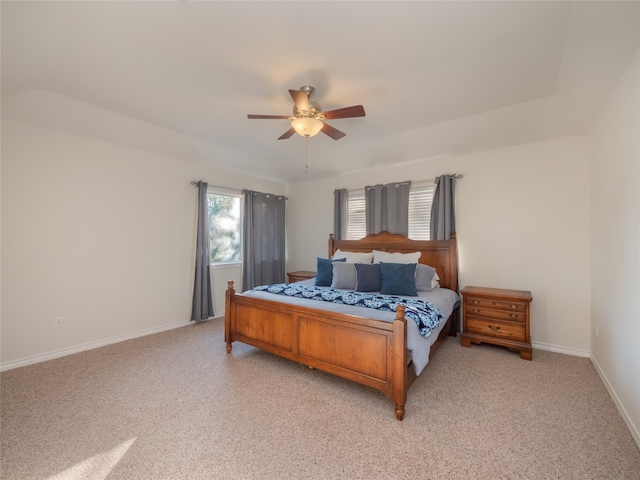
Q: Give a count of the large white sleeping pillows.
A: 2